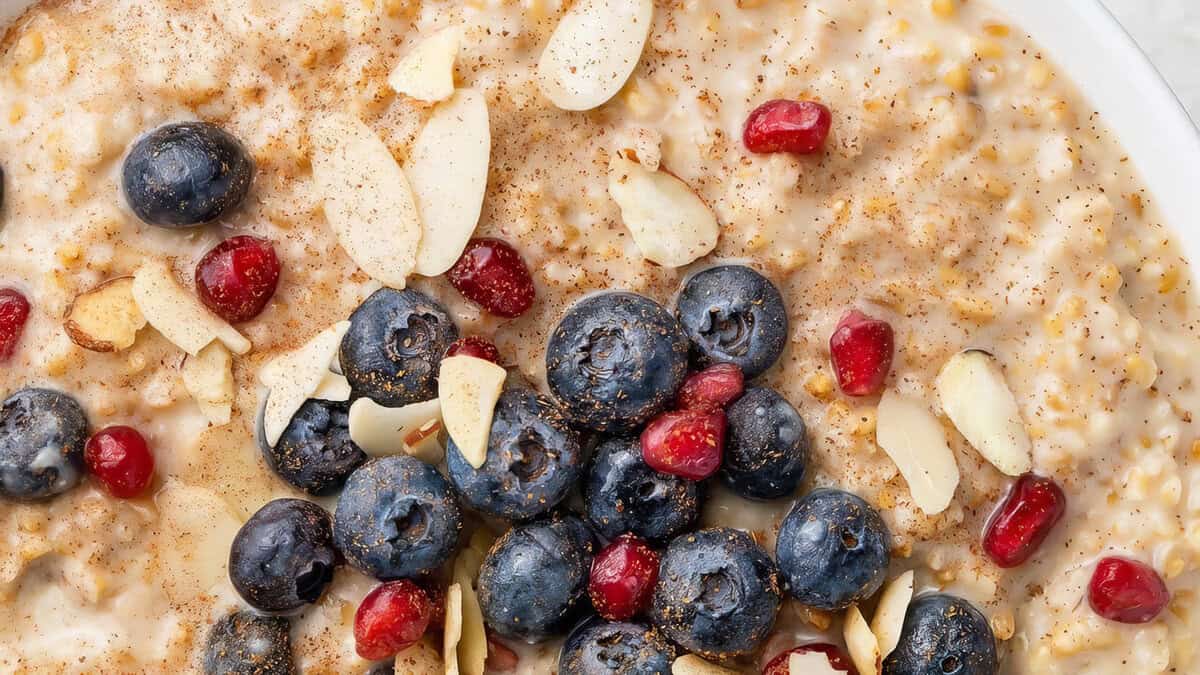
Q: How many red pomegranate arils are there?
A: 14